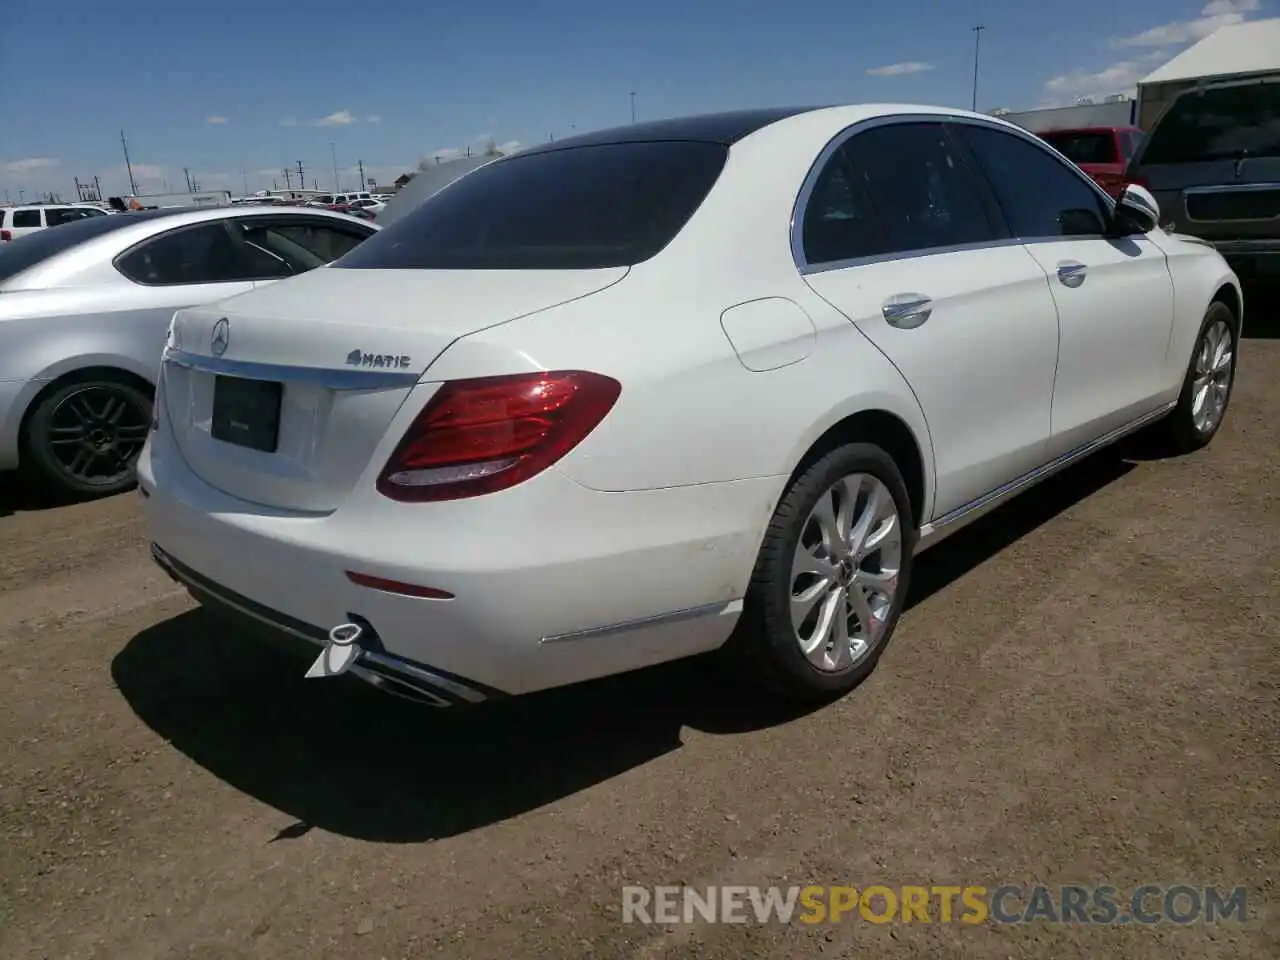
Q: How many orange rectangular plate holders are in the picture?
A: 0